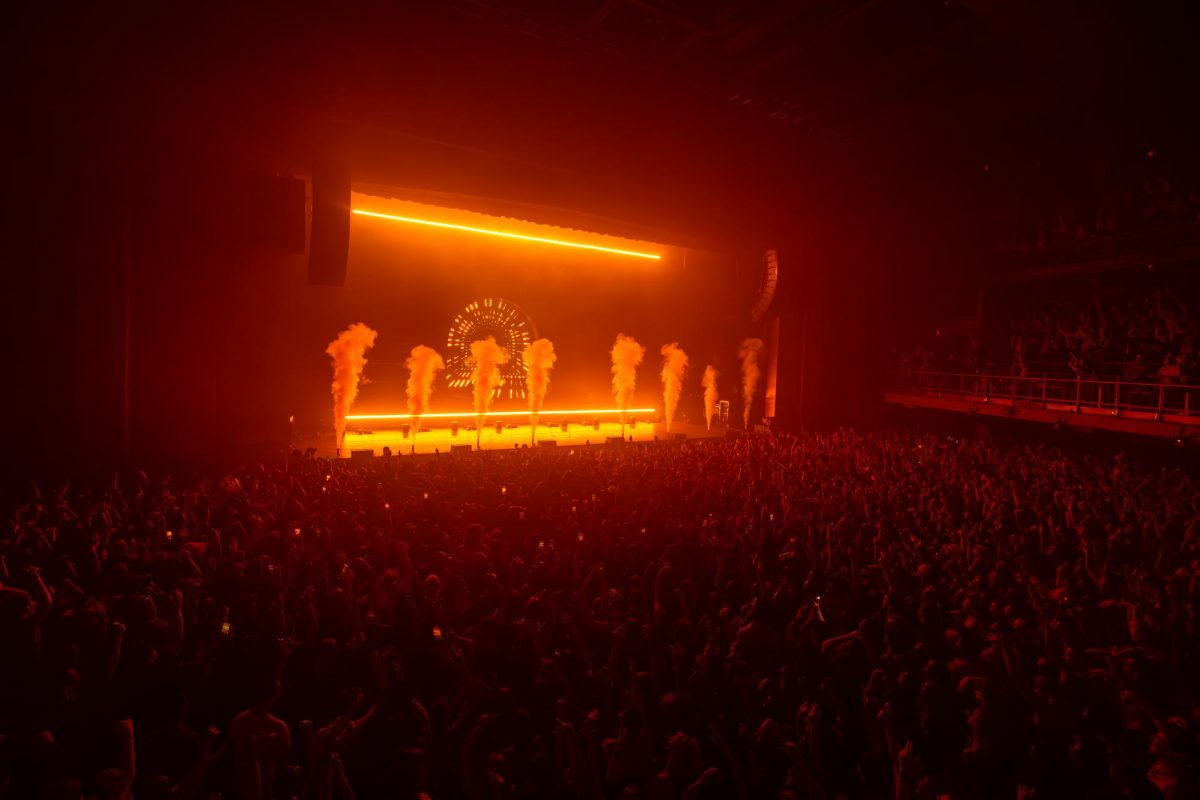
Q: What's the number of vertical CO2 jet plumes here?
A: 8